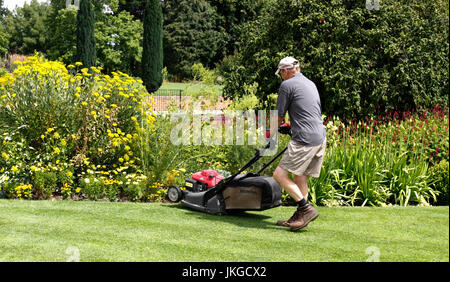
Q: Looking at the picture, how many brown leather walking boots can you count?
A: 2